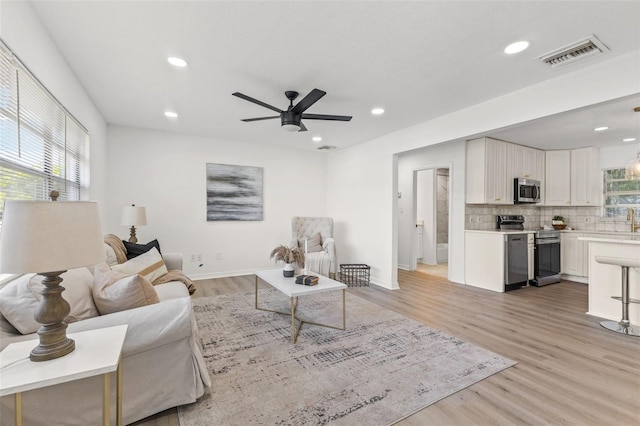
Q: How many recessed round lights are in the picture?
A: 7